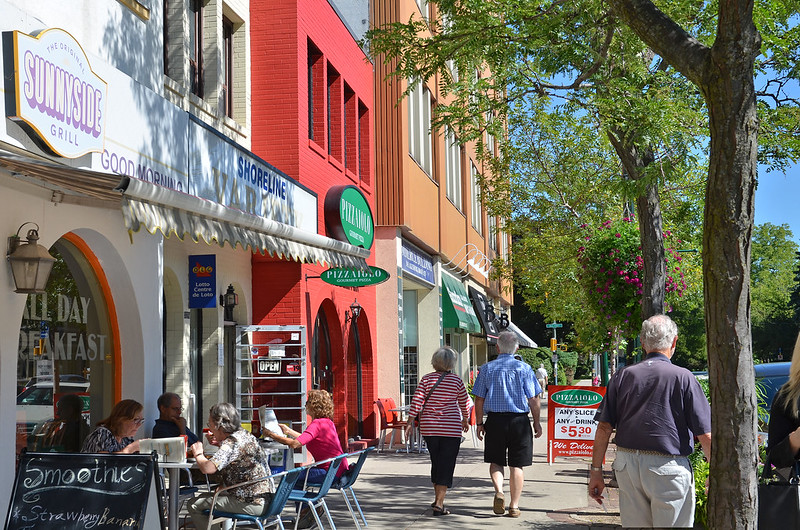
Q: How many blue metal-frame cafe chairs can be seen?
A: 3